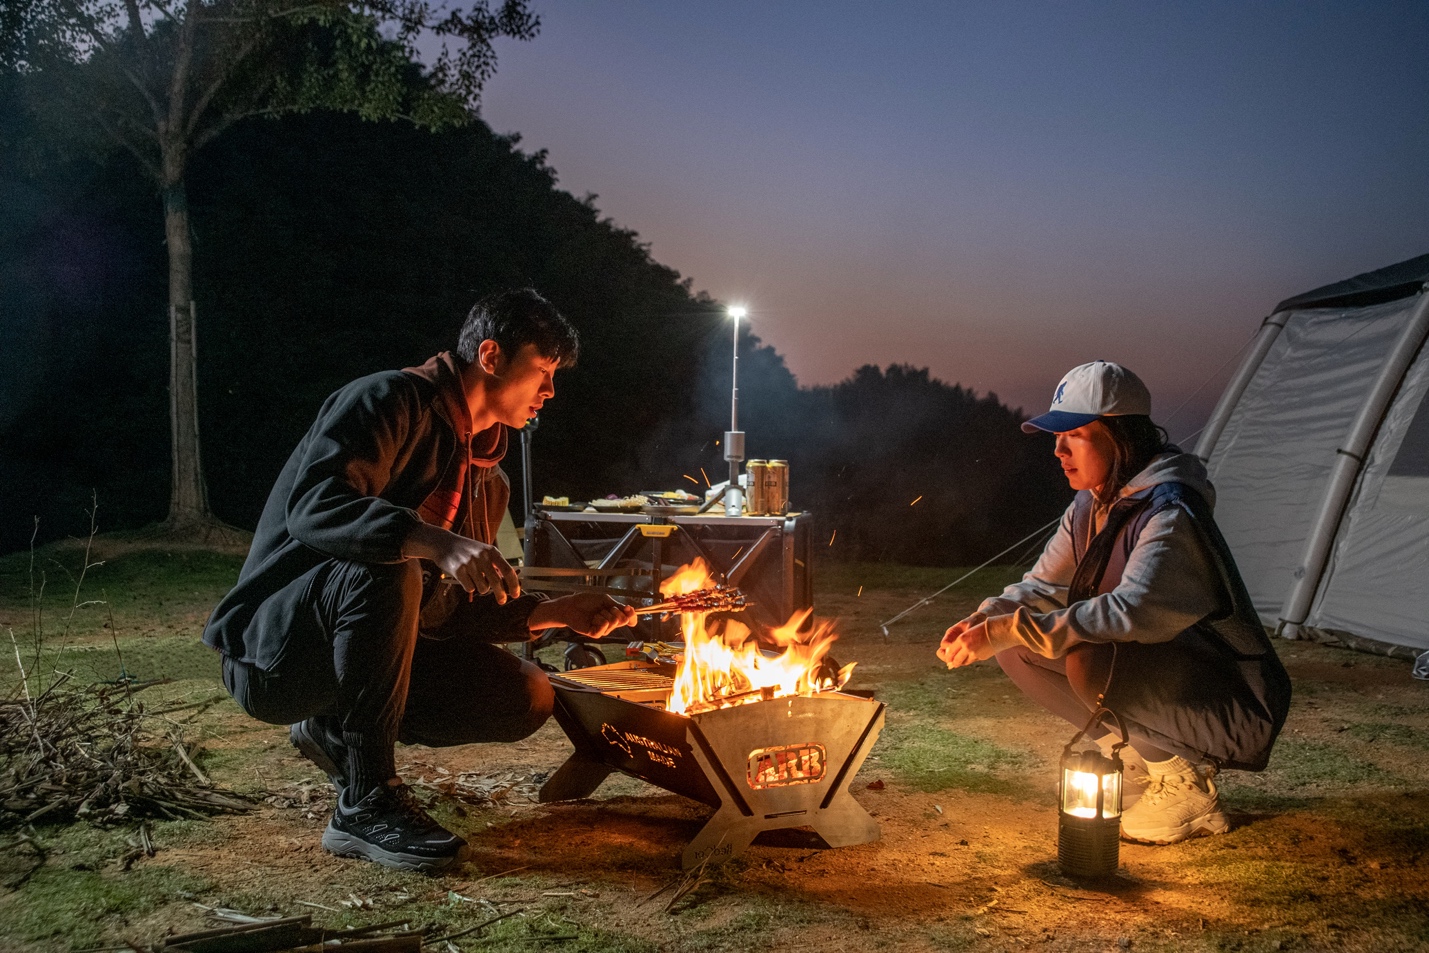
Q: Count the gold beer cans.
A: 2